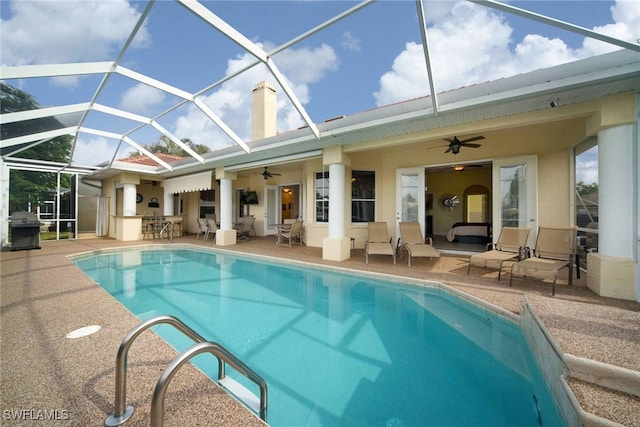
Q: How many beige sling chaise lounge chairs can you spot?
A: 4